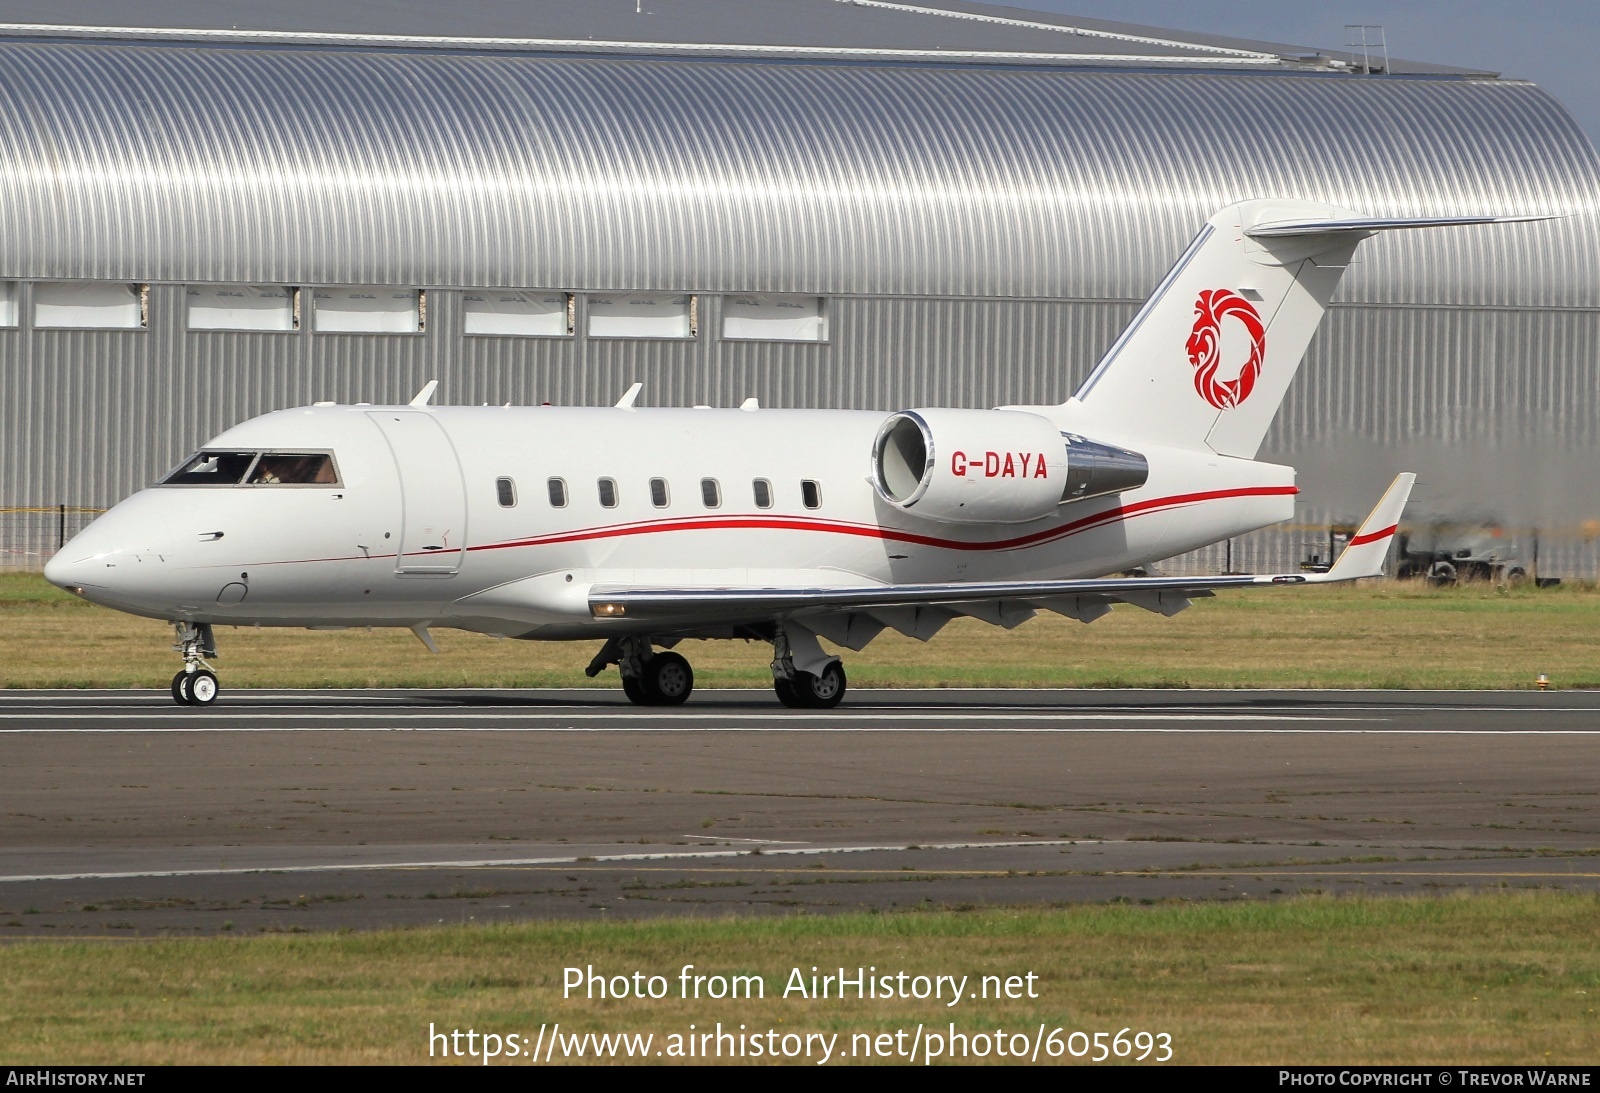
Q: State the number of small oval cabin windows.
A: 7